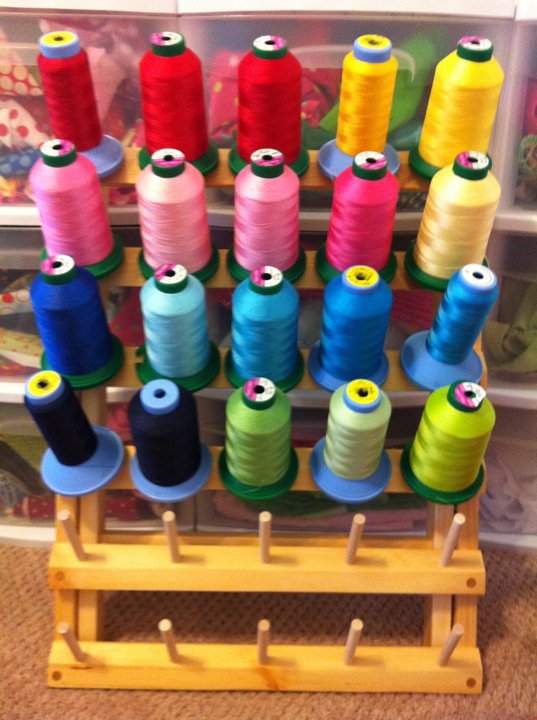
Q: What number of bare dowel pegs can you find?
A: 10